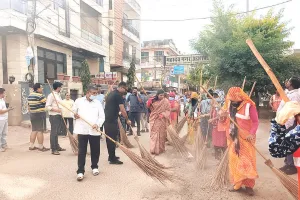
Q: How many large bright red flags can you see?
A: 0